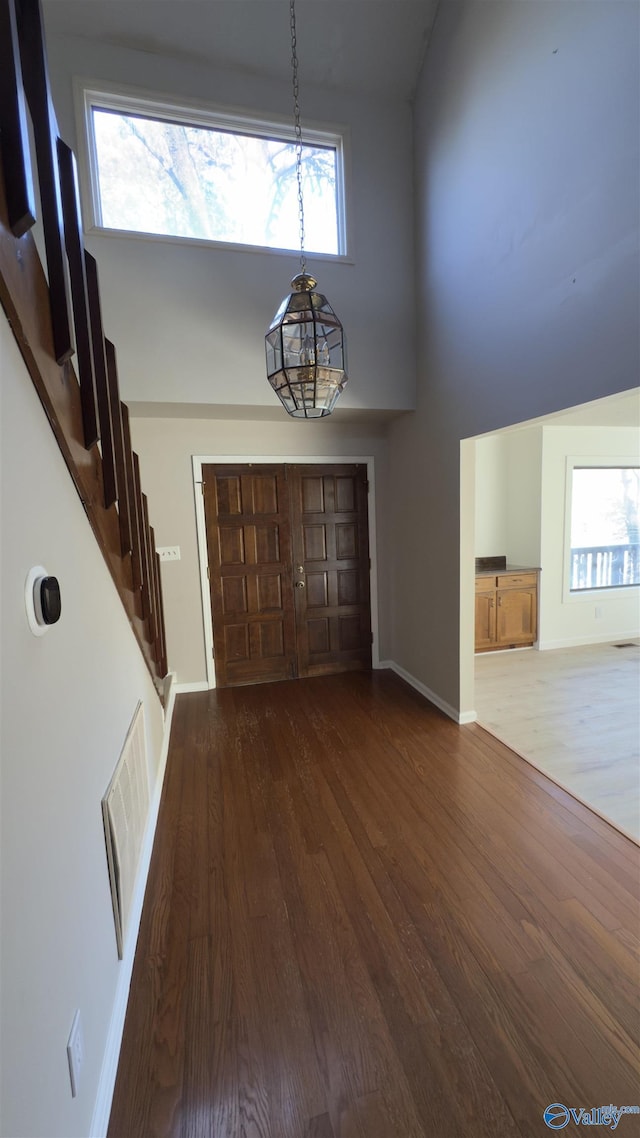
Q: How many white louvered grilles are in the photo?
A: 1